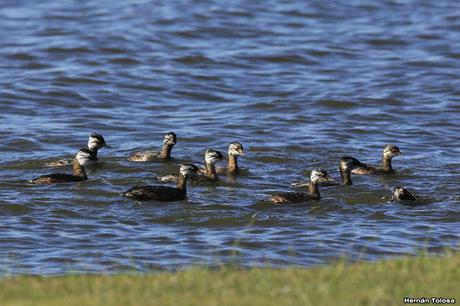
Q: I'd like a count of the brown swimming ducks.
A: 10